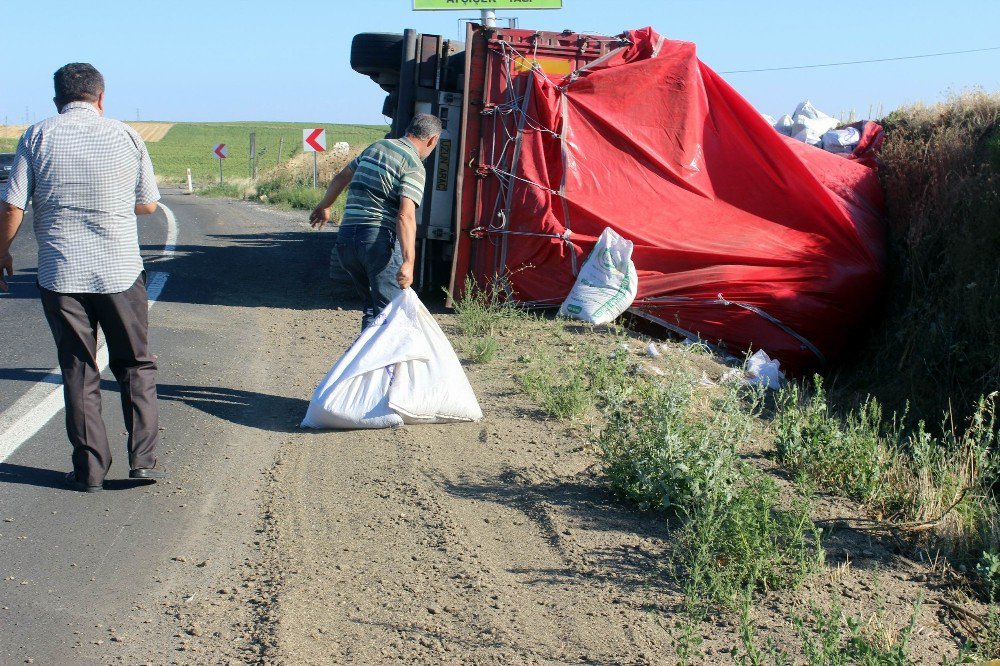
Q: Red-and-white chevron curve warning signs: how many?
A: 2